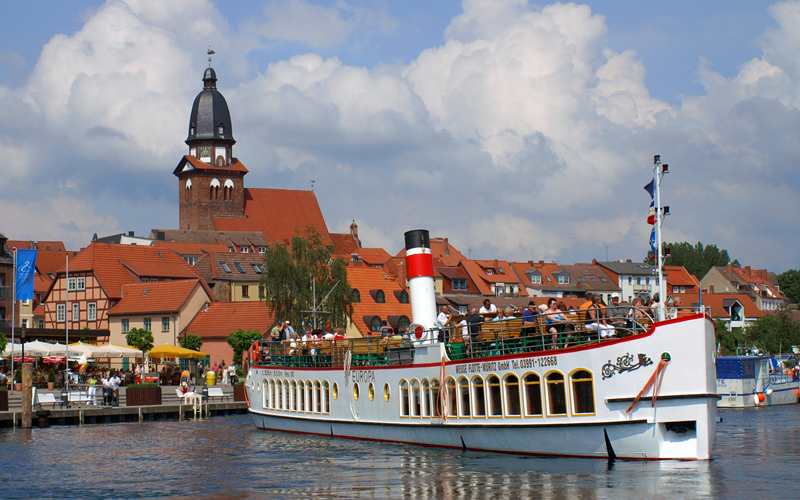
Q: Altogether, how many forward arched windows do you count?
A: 12